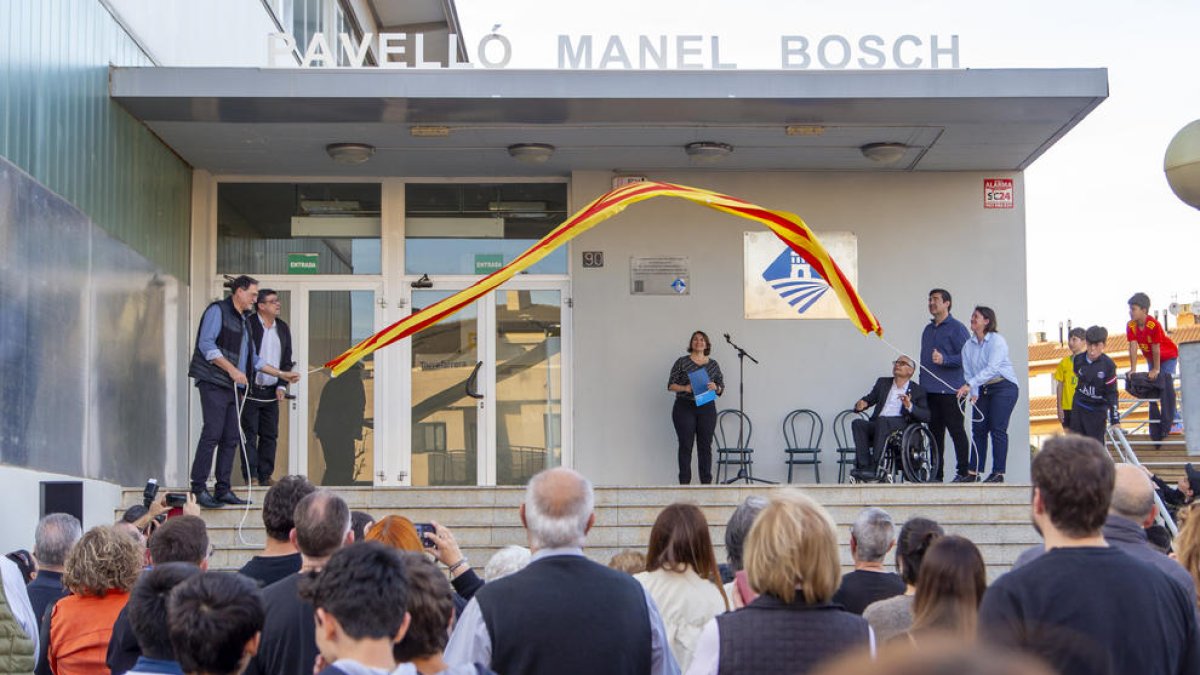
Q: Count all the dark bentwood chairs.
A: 3